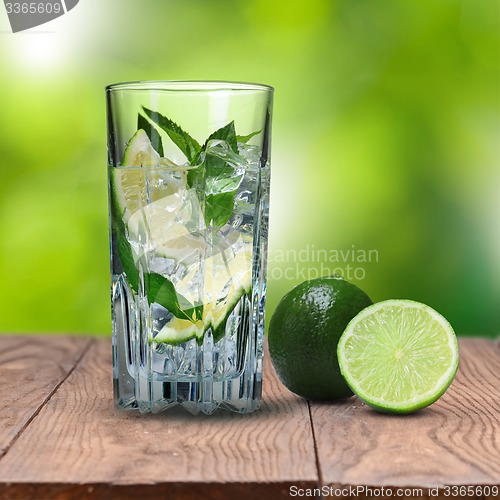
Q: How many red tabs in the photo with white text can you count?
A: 0